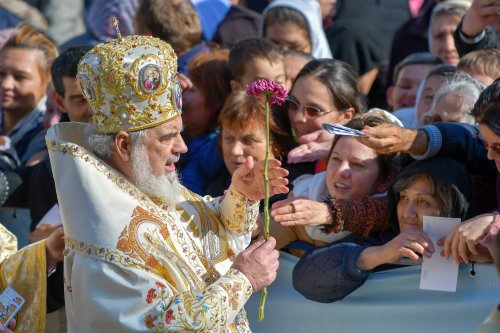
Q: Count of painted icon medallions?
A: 3